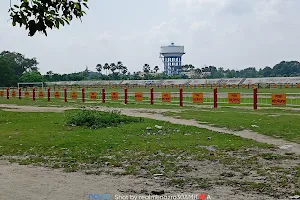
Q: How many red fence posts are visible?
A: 12